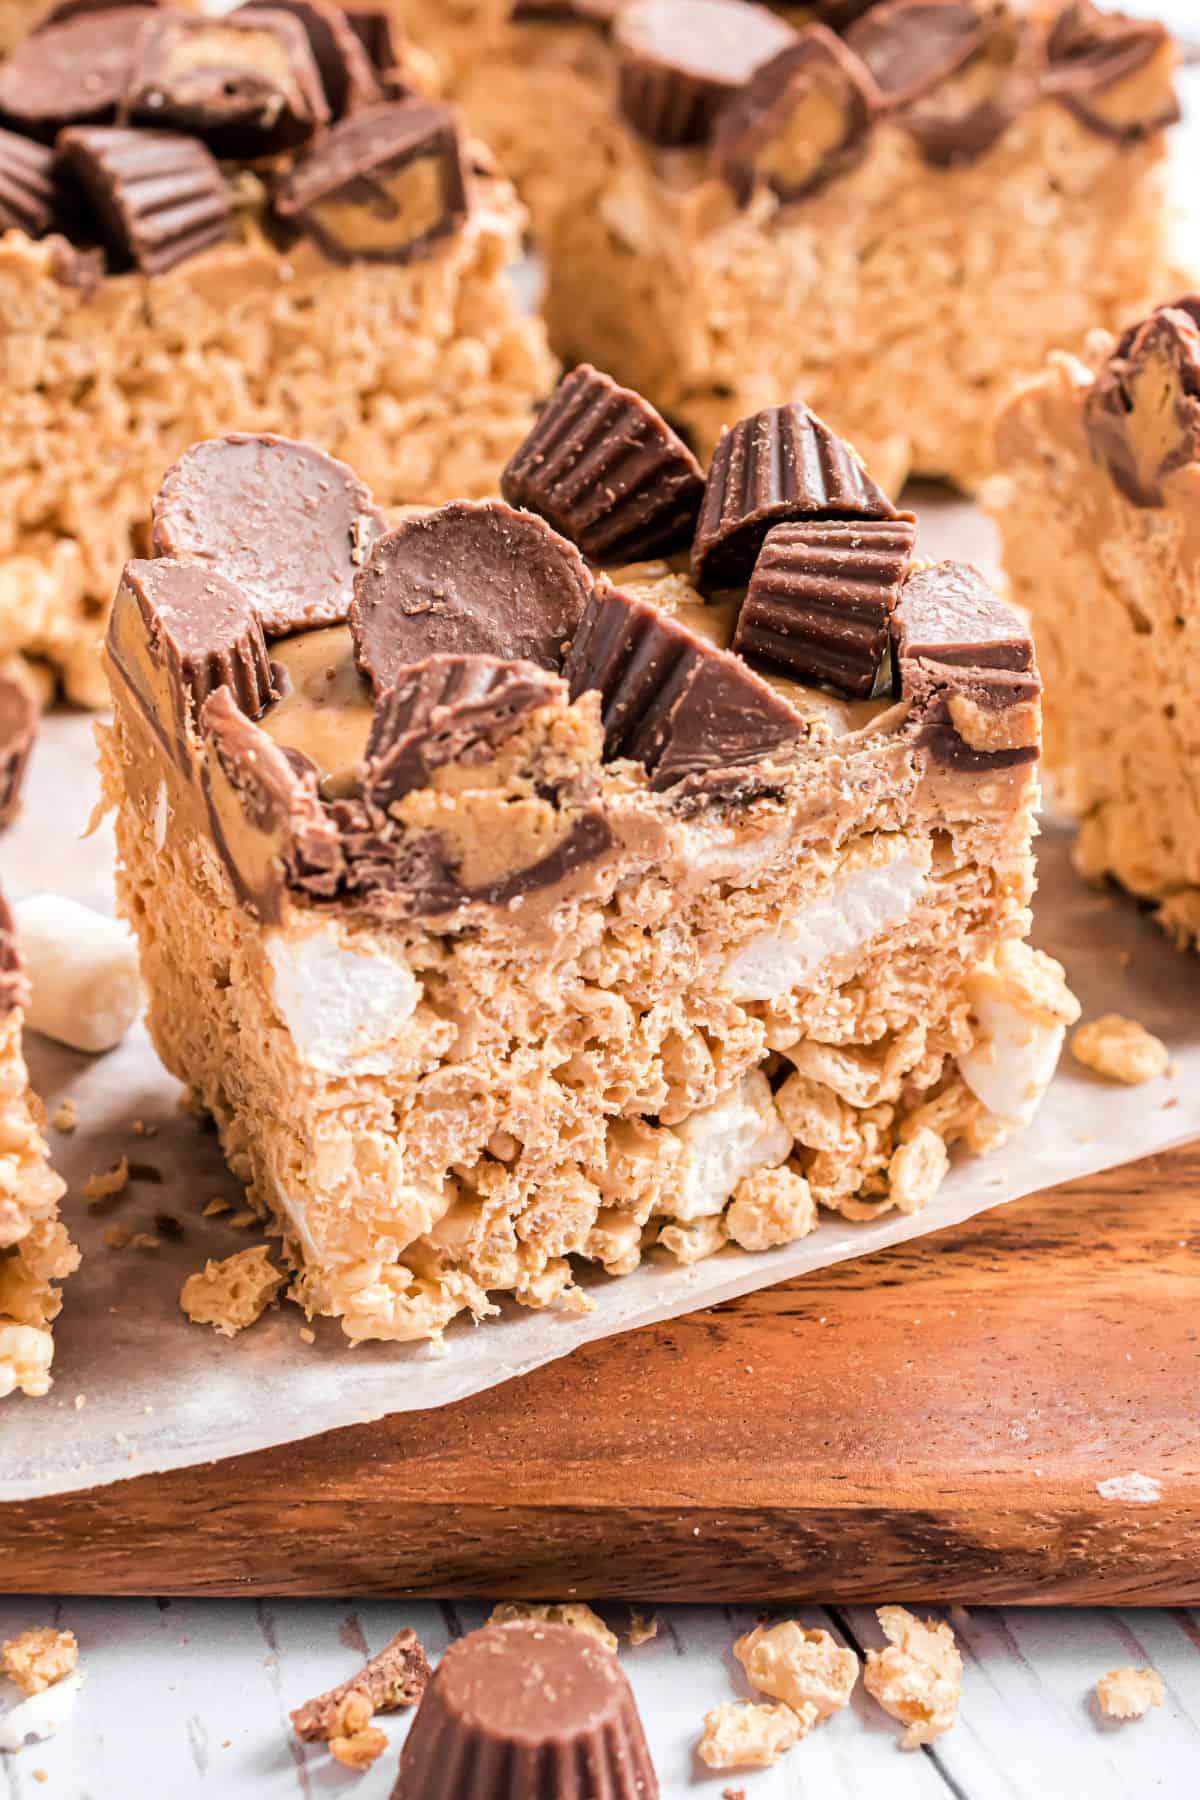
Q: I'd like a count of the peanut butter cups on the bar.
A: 10